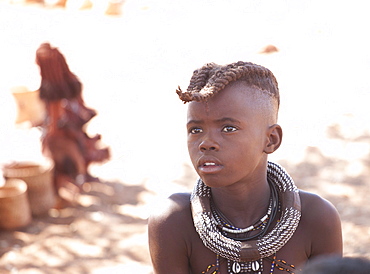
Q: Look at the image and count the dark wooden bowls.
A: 2